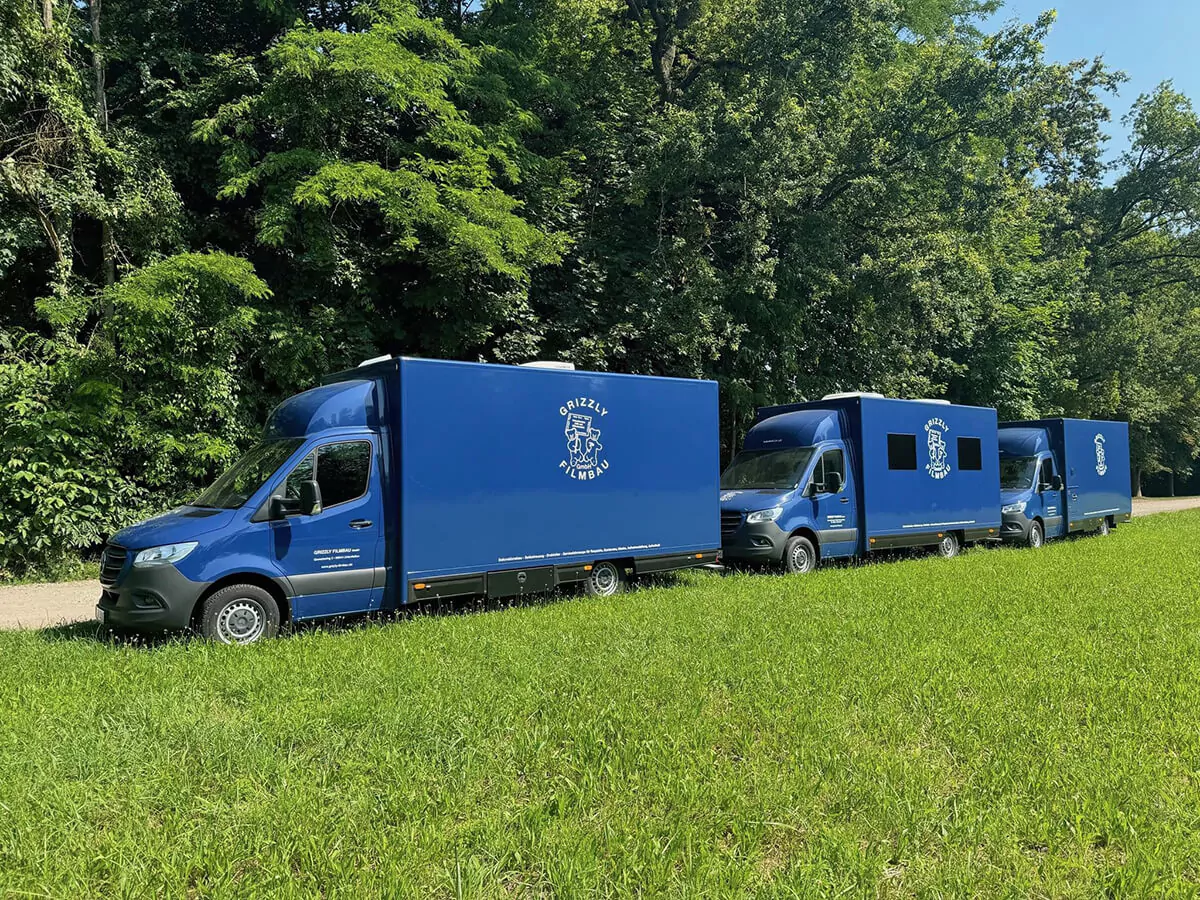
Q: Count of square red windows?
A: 0